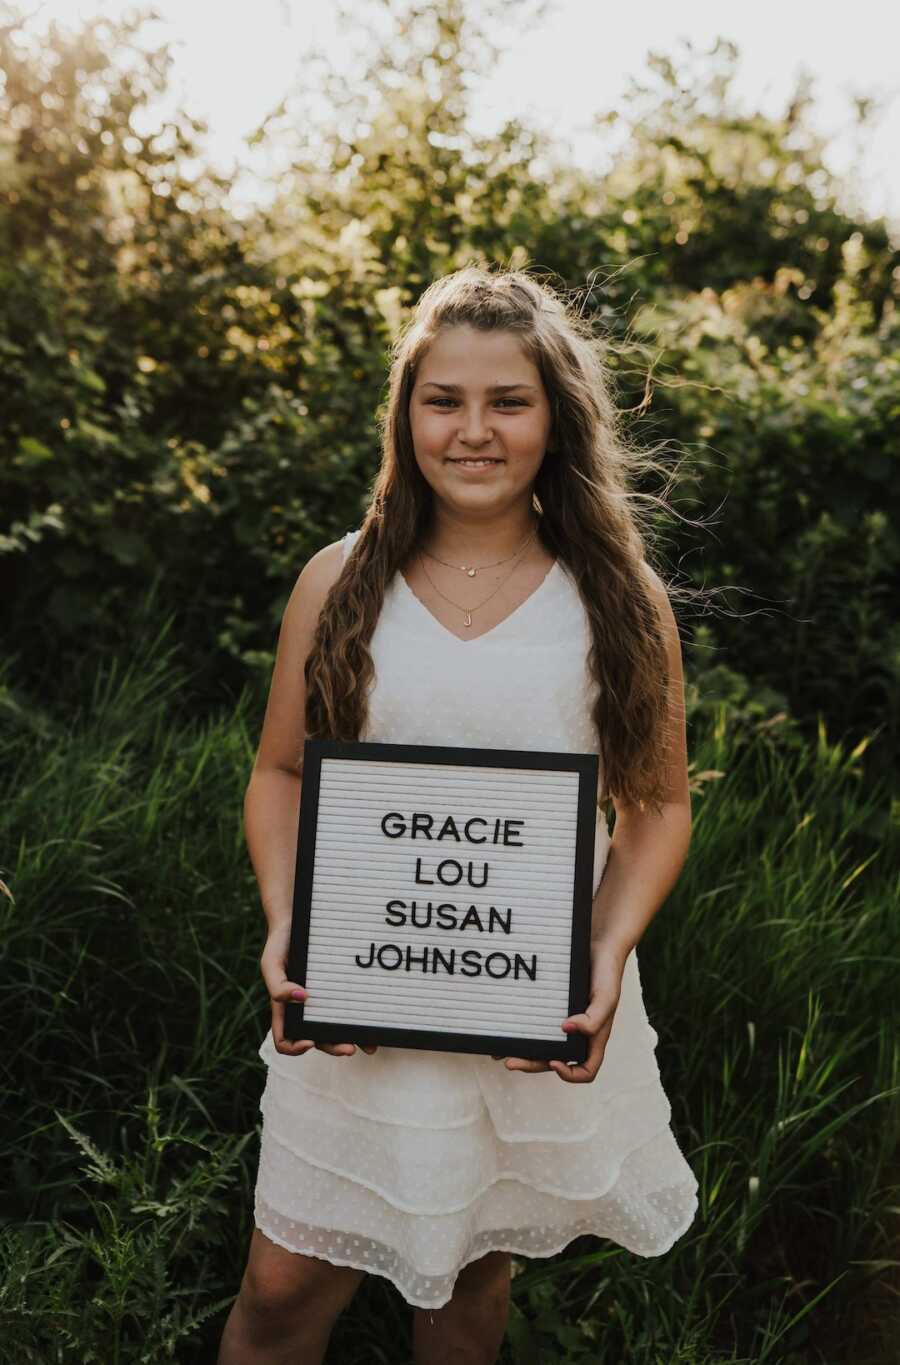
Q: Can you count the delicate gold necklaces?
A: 2